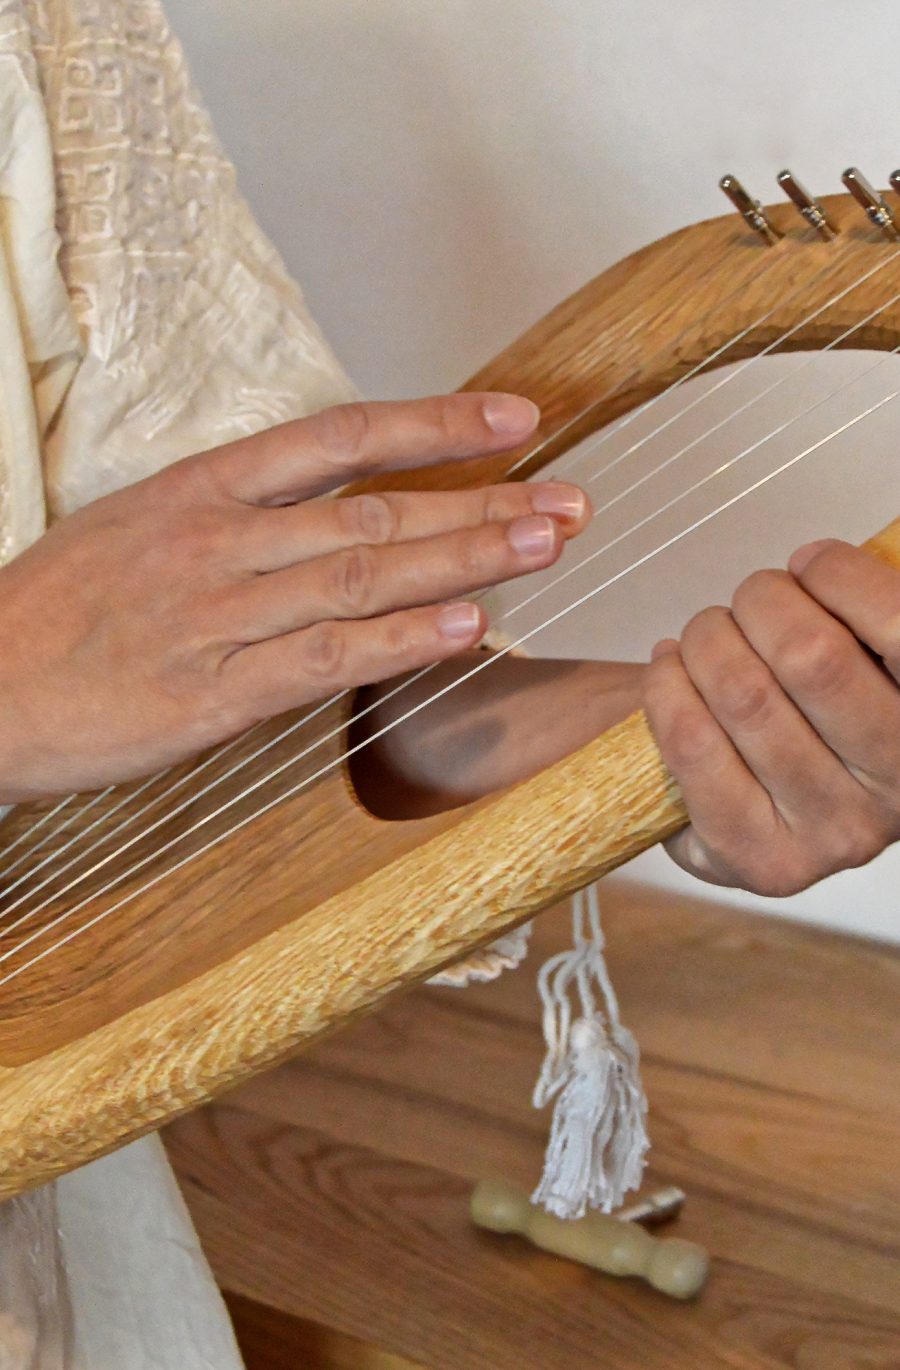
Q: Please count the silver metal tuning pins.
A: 4